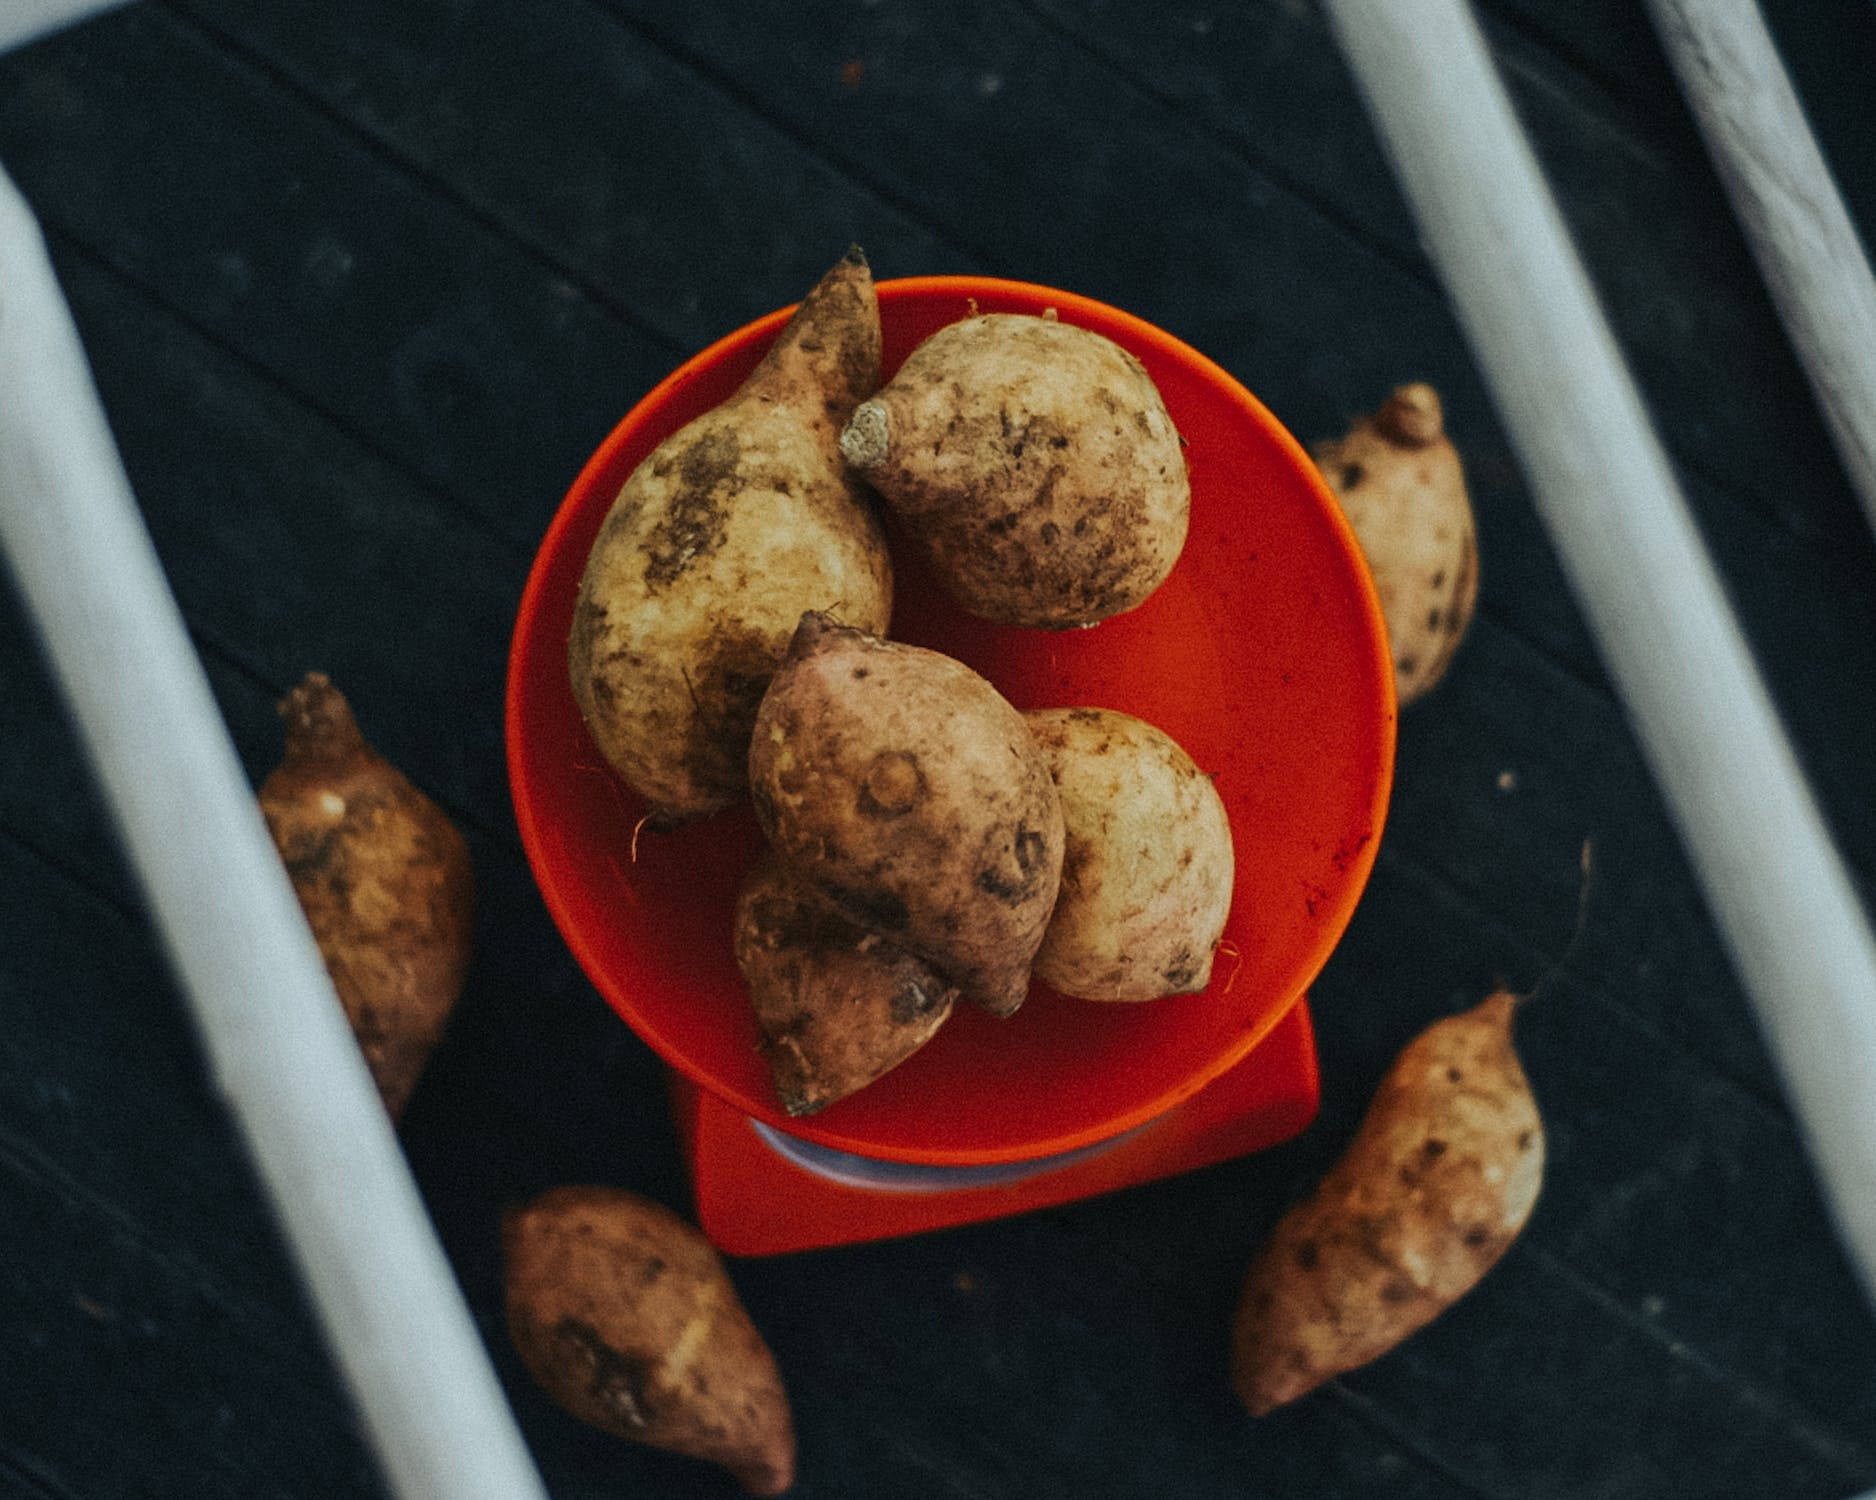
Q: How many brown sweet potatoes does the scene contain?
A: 9